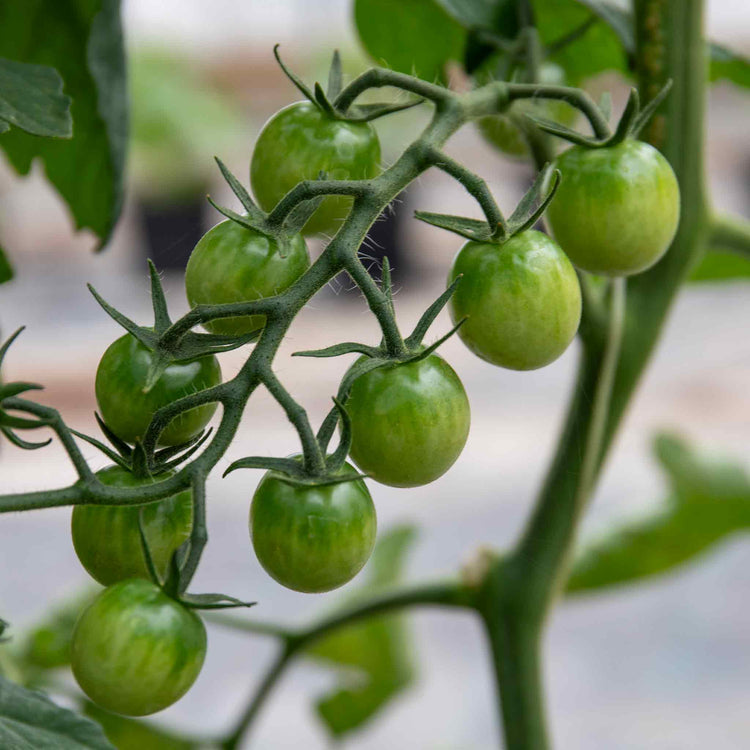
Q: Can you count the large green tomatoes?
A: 9